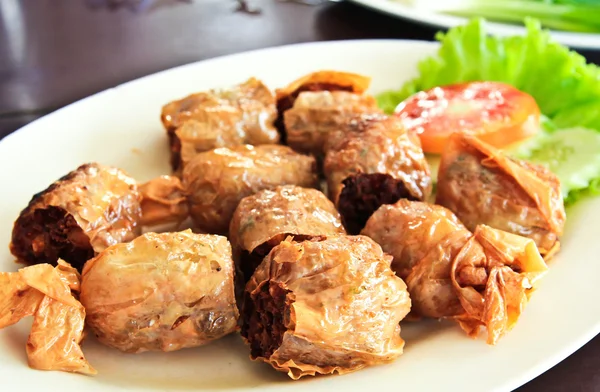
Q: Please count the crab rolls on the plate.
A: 10